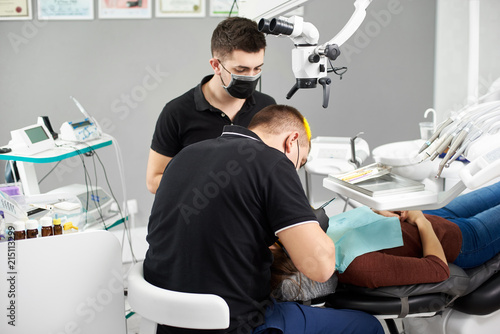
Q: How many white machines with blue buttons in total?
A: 2